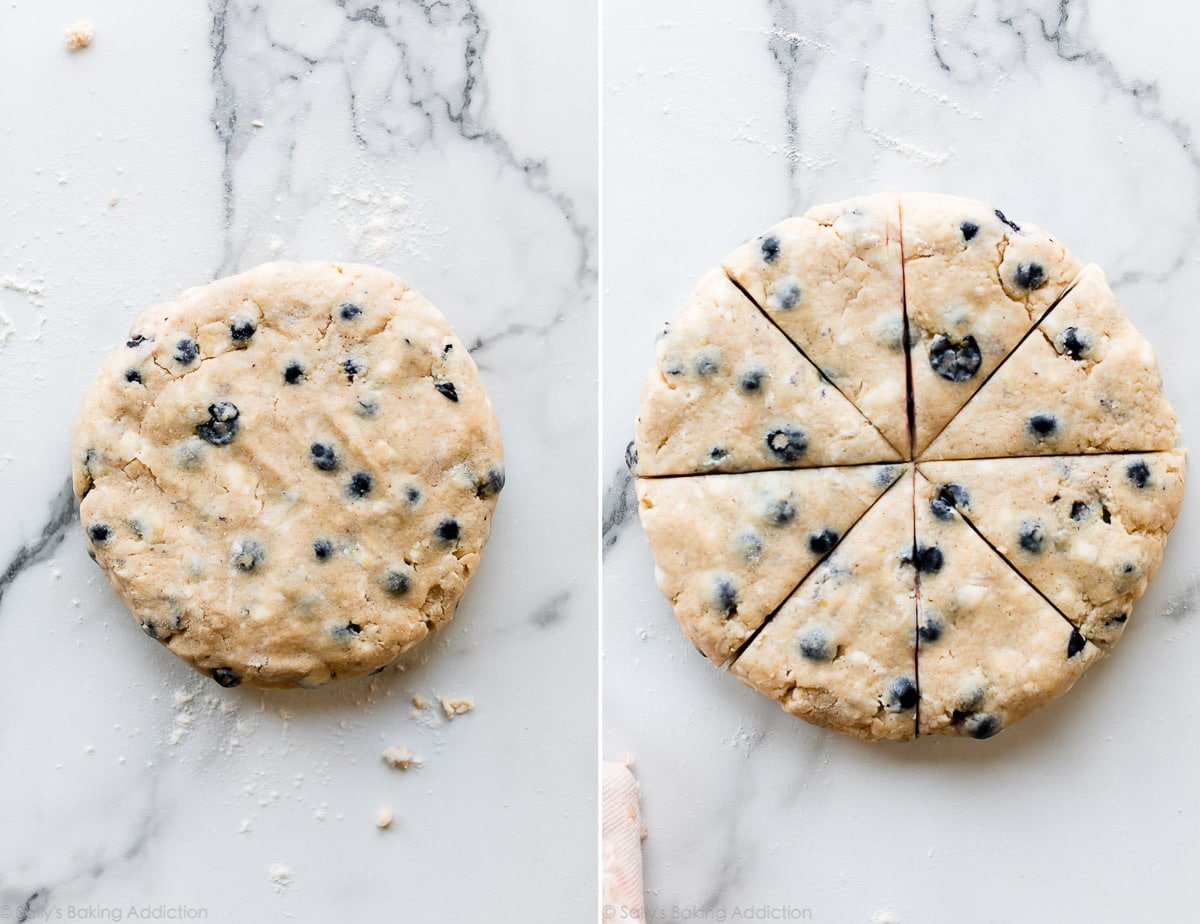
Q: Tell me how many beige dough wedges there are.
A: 8